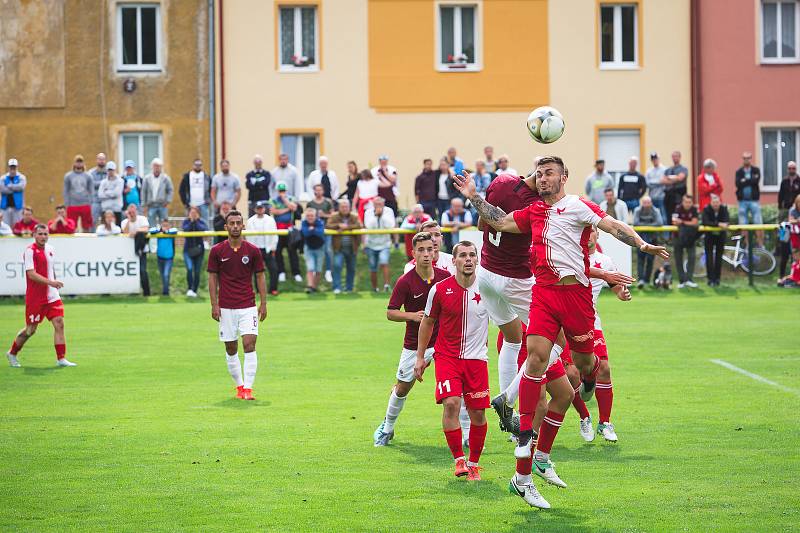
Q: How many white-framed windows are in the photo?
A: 9